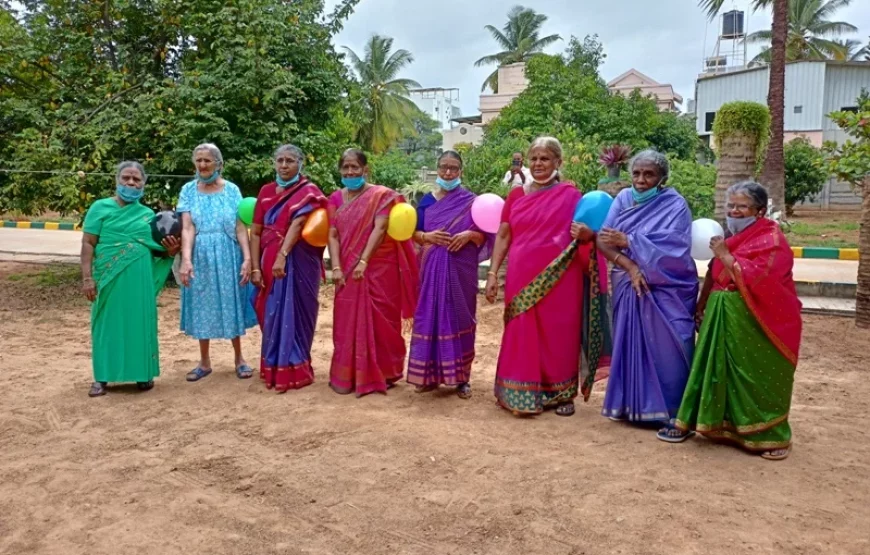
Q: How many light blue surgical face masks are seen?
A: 6